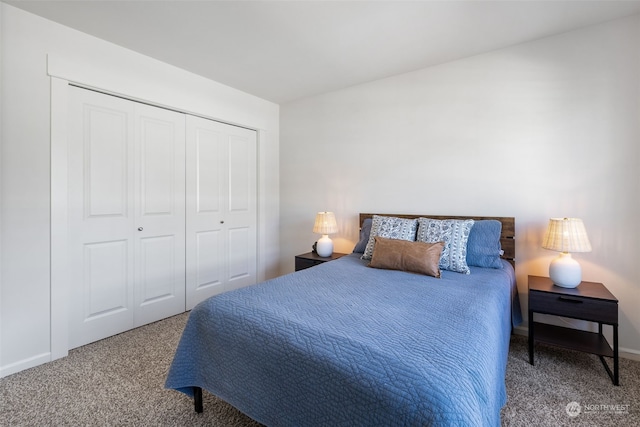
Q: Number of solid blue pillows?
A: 2